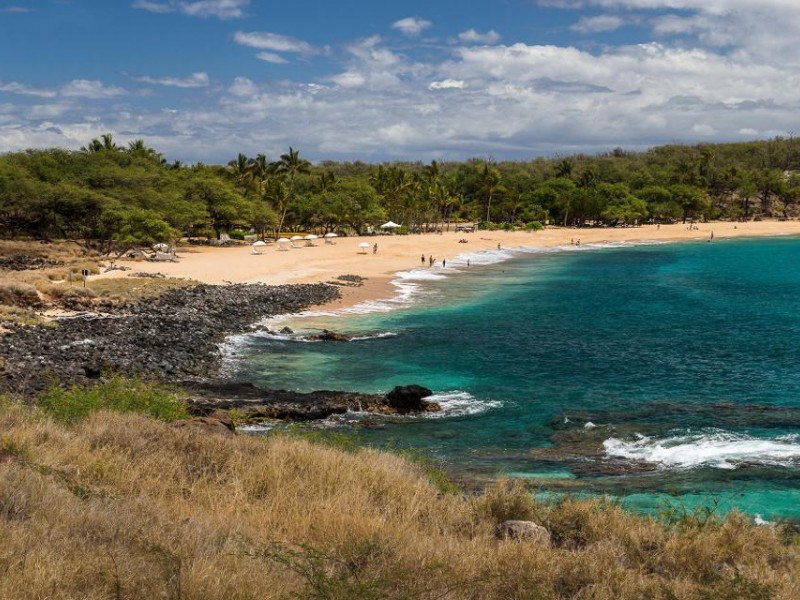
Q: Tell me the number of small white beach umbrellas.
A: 6